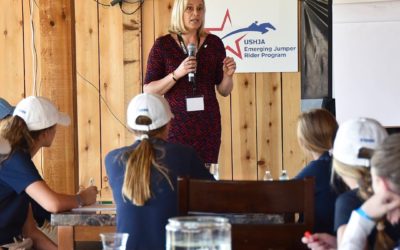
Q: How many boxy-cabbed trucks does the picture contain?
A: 0